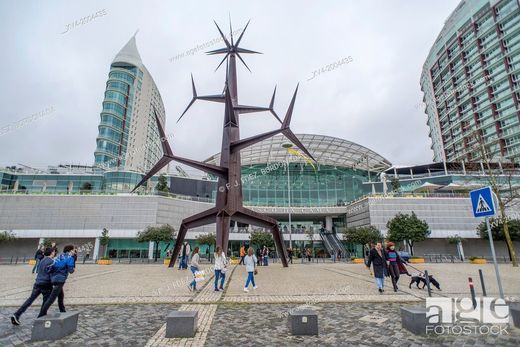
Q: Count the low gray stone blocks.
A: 5